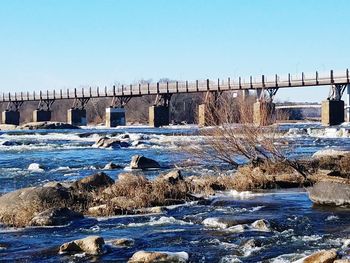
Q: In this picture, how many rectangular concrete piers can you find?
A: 8